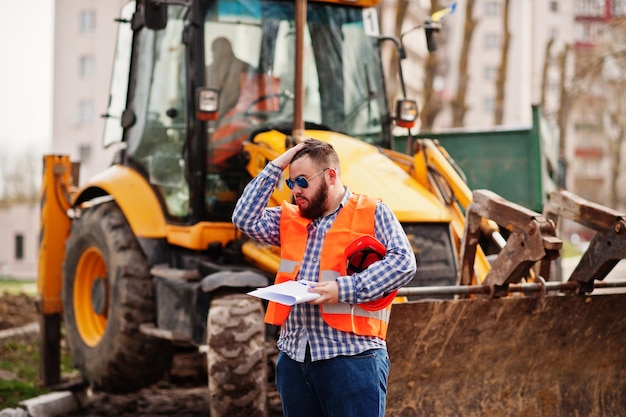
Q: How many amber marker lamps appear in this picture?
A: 2